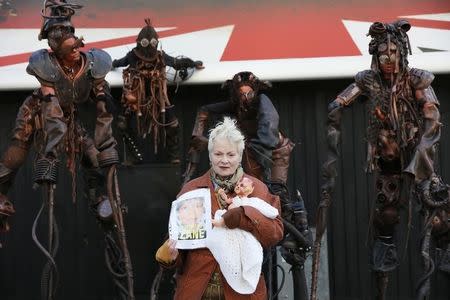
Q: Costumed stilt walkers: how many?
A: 4